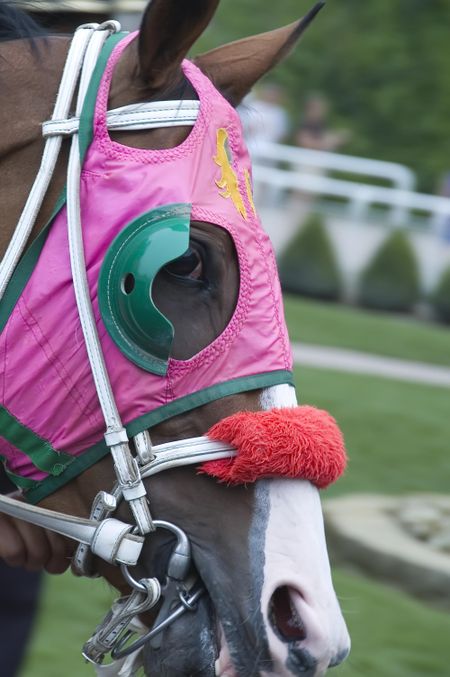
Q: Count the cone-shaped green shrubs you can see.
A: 3